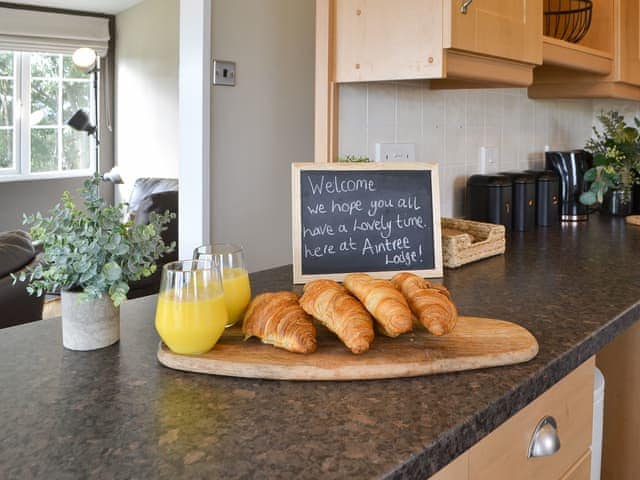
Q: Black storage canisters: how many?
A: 3